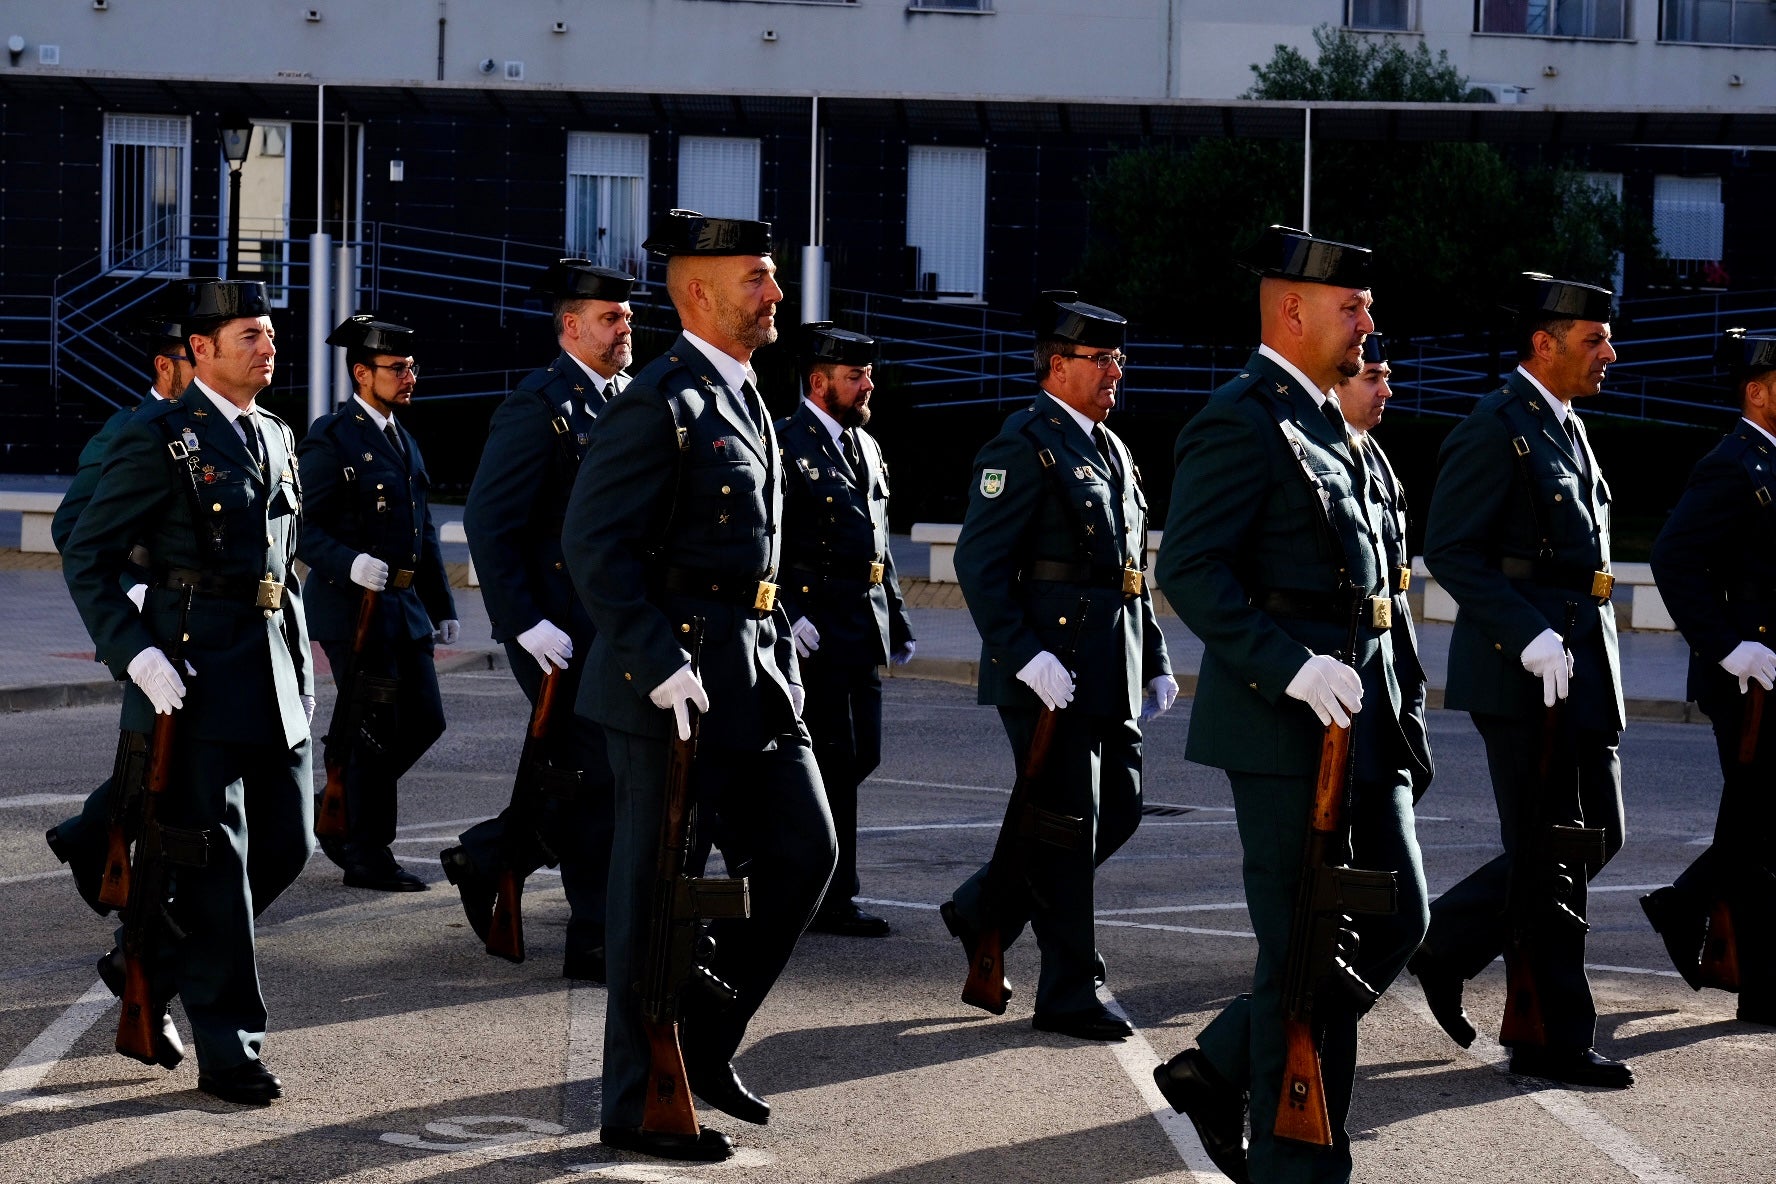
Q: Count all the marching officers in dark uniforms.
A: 11